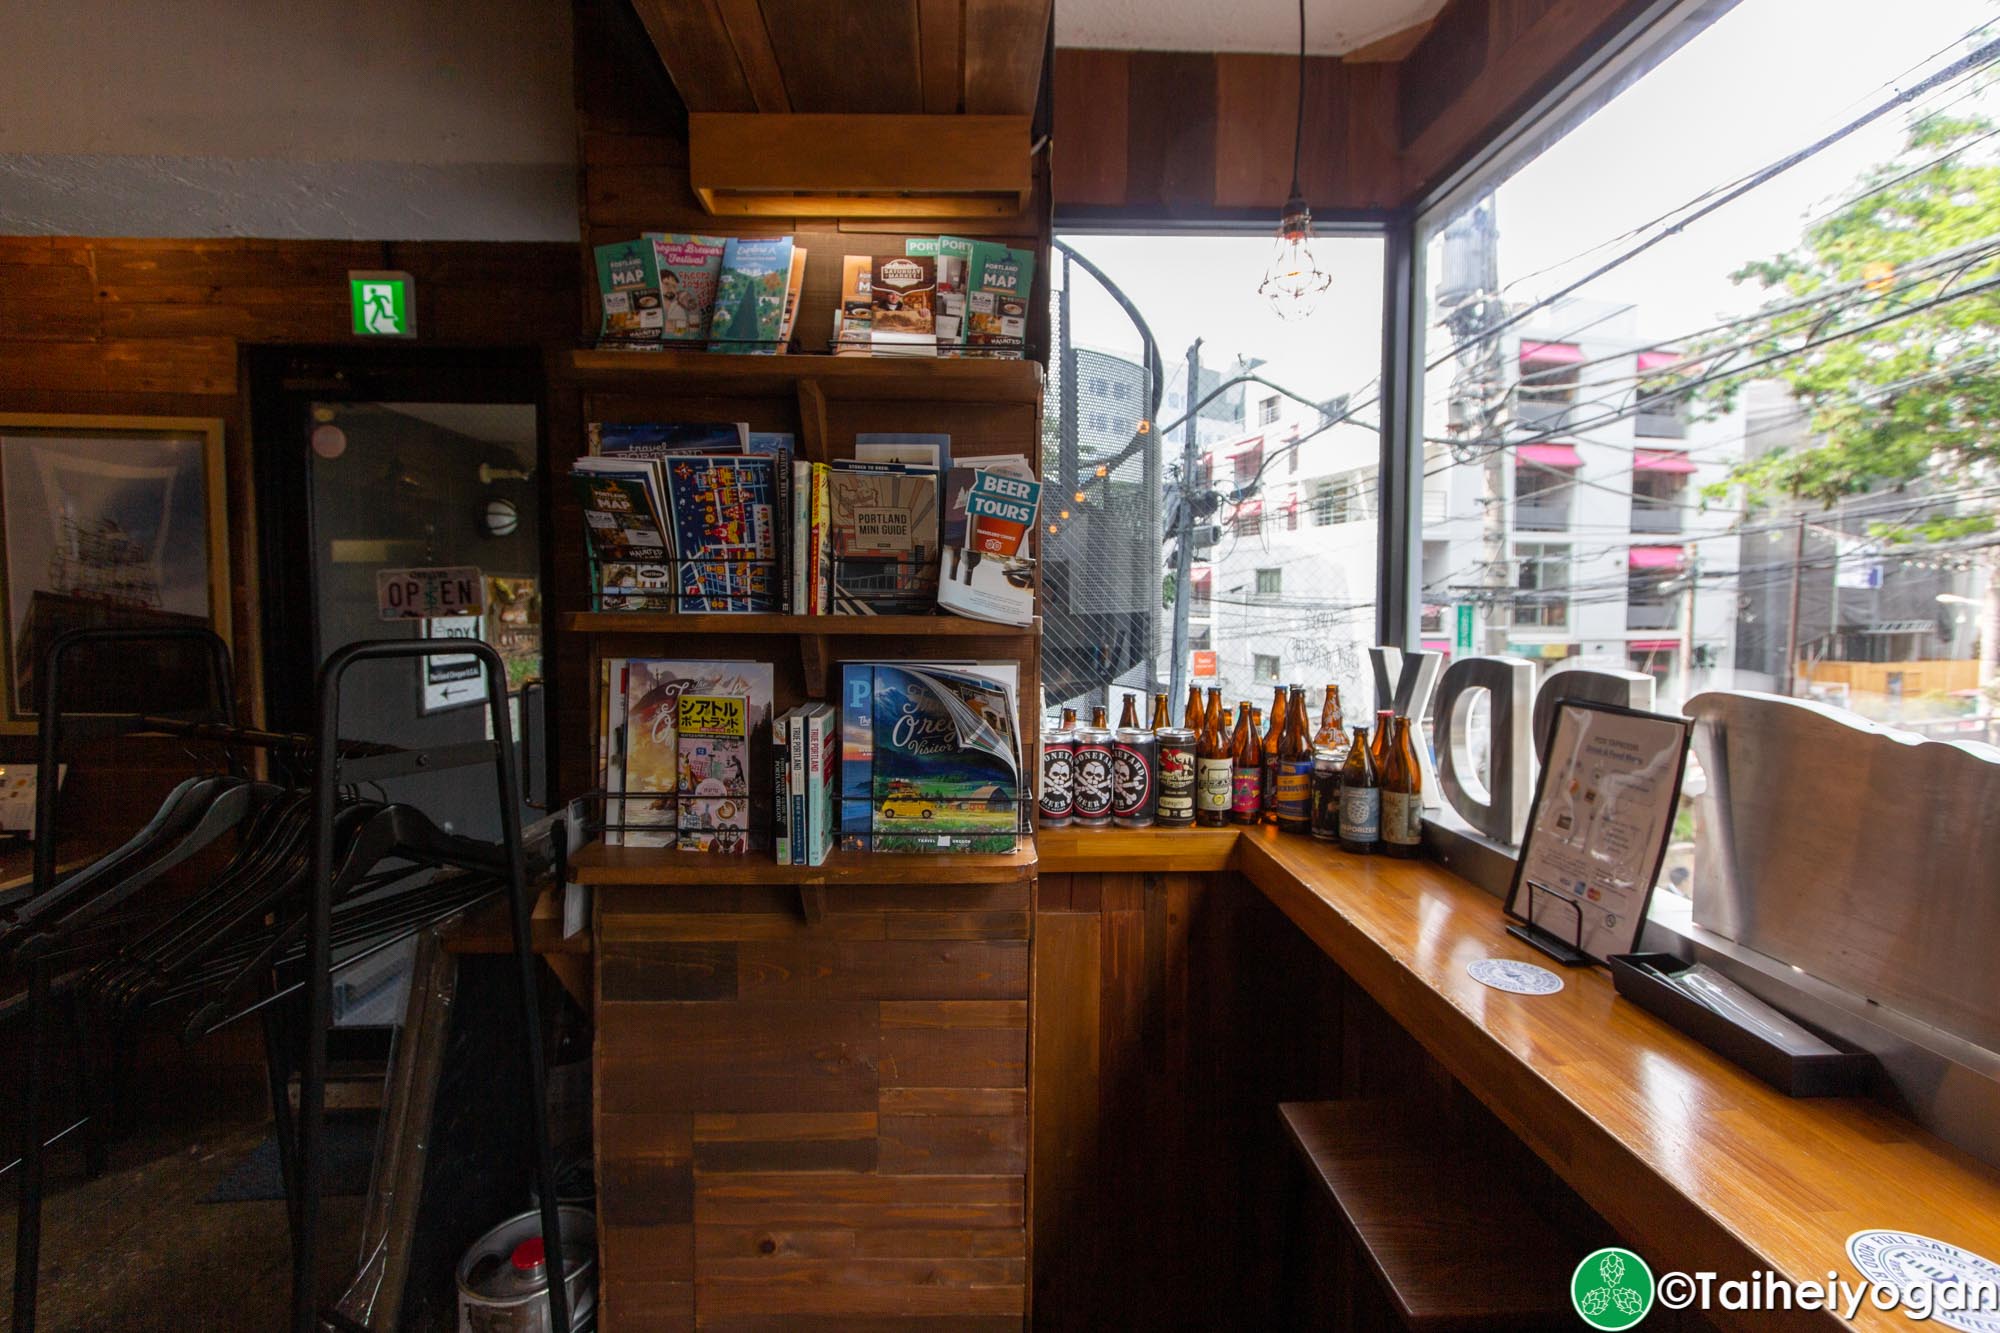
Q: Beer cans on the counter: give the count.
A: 5